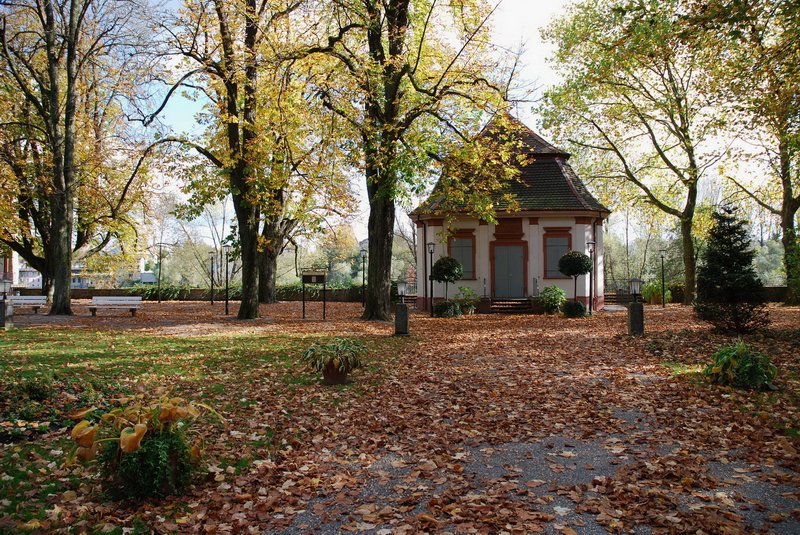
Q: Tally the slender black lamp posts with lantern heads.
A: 6